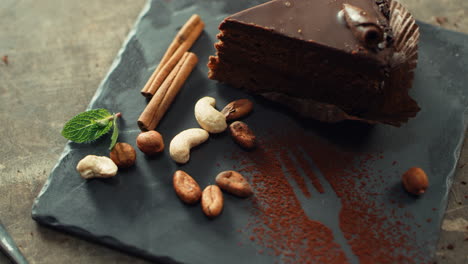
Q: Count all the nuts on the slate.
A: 11